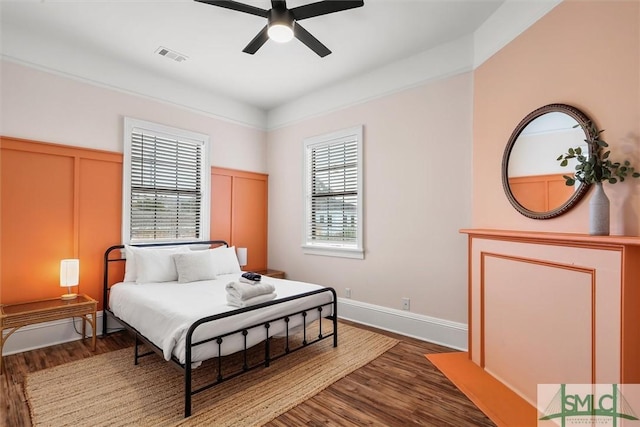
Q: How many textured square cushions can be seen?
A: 1